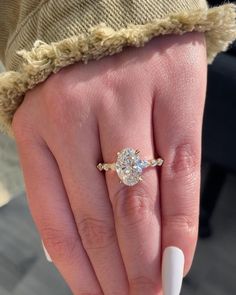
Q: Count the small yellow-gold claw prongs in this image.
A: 4